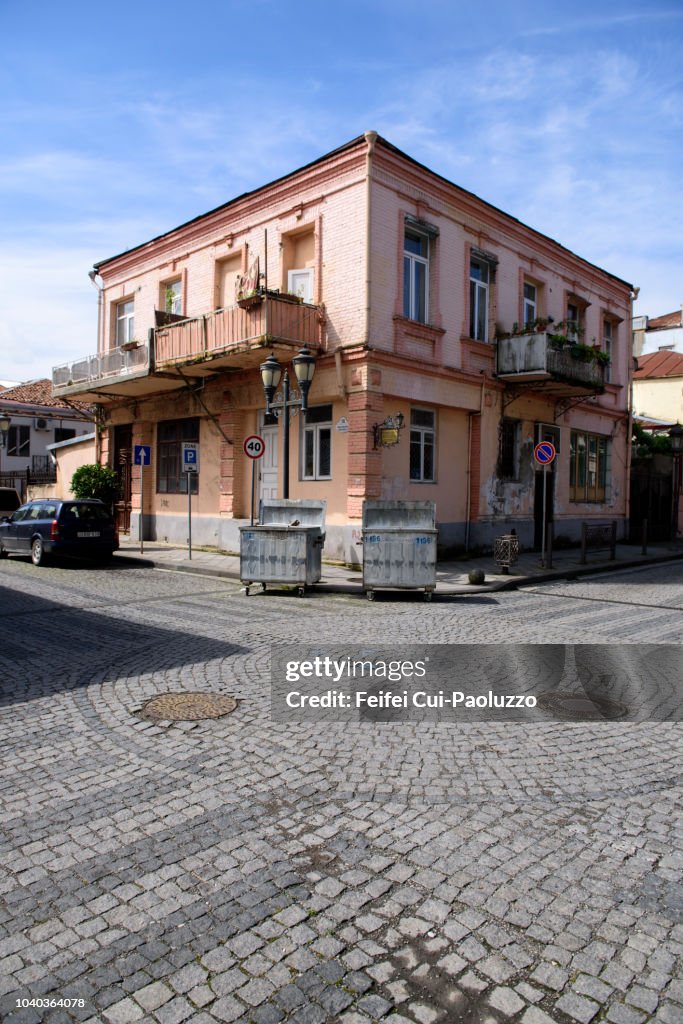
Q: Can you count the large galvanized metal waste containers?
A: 2